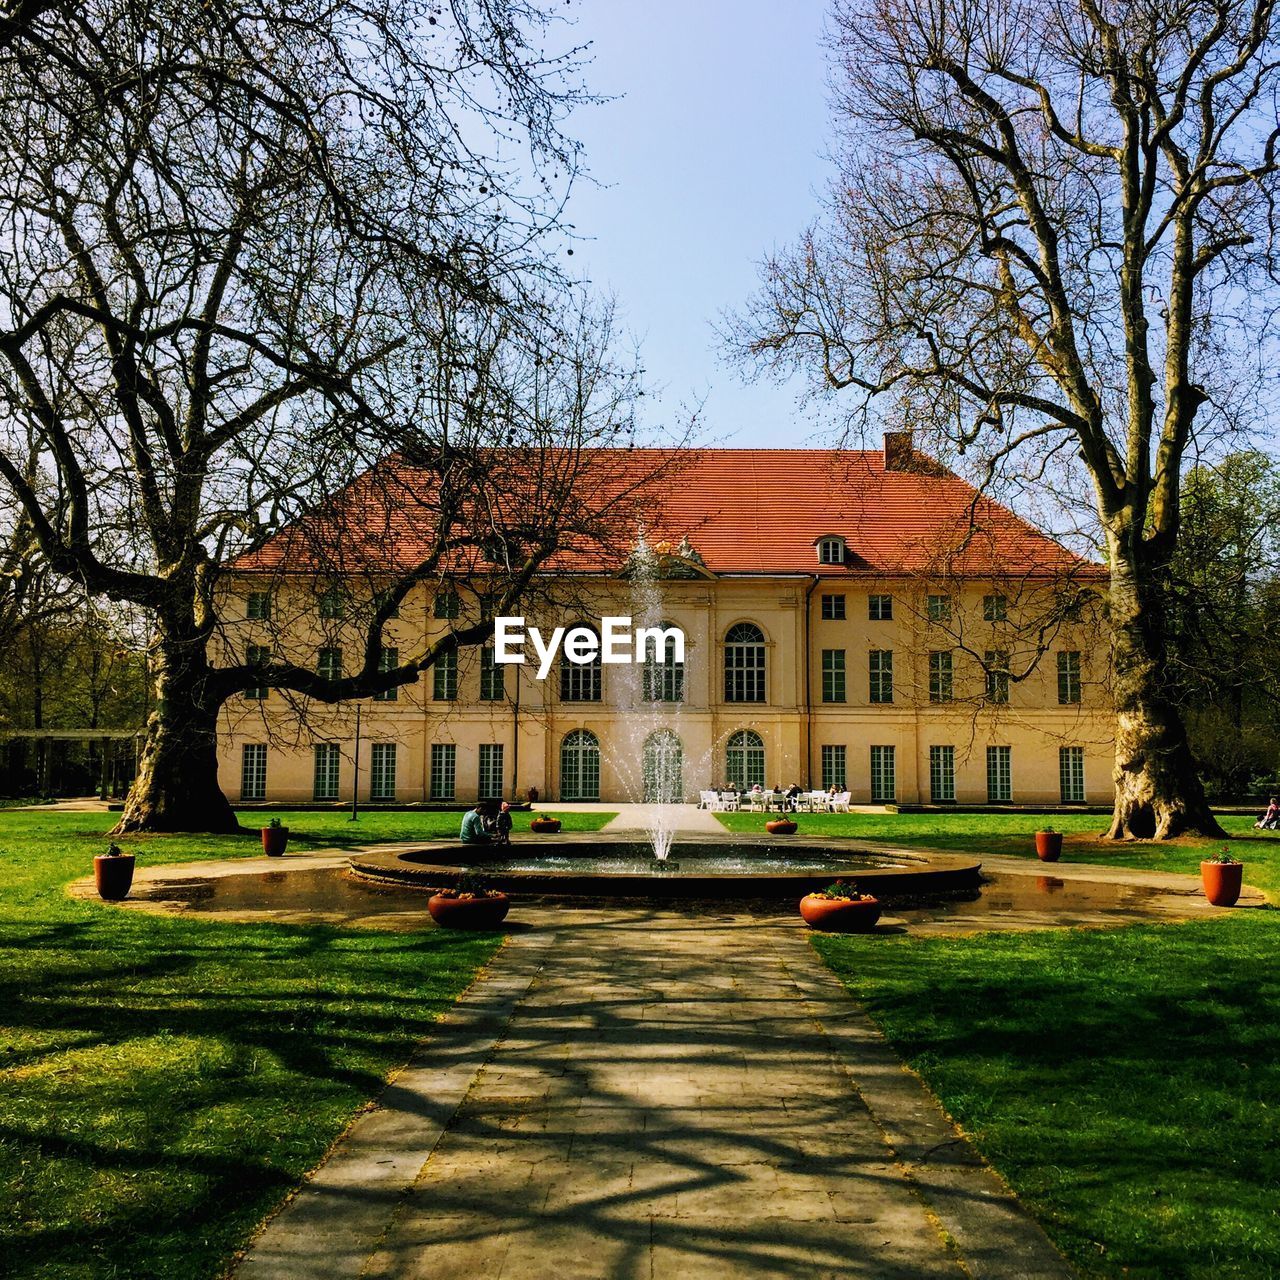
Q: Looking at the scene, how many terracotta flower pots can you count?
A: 8